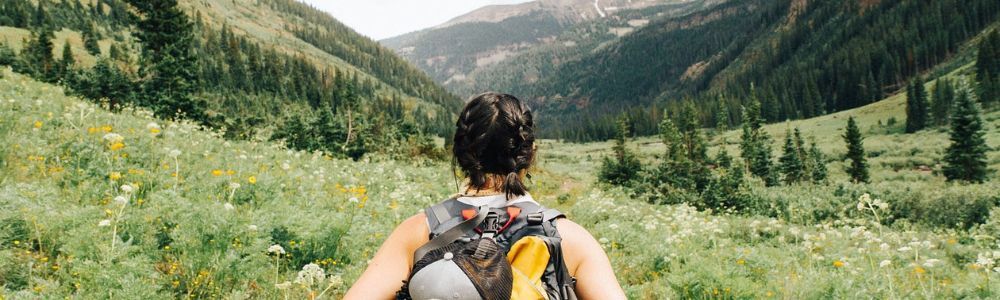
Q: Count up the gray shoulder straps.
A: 2